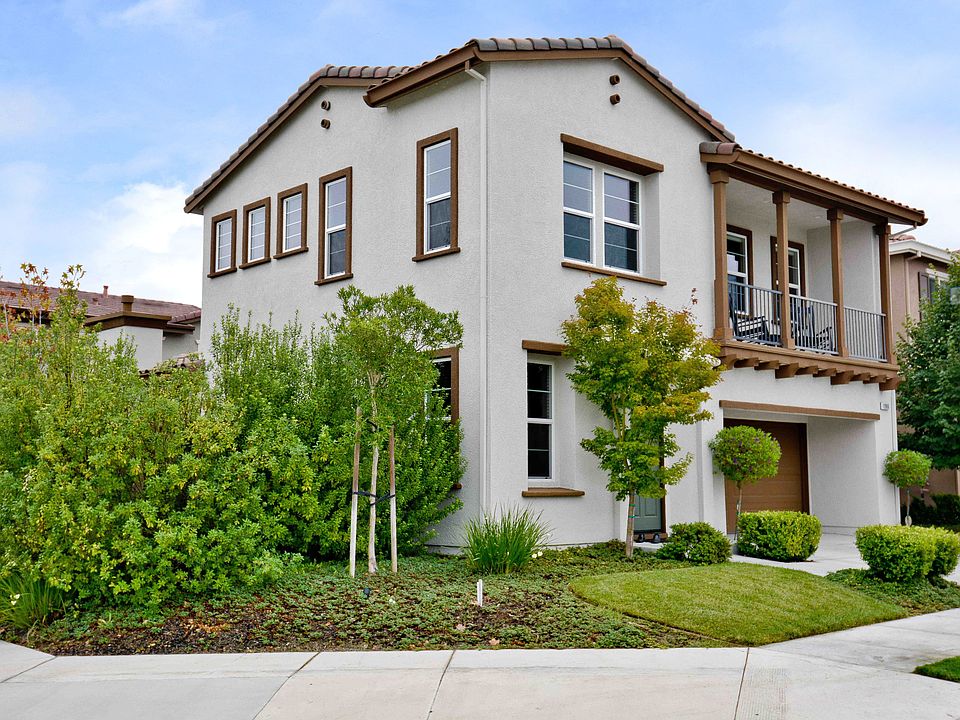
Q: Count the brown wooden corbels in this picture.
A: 10